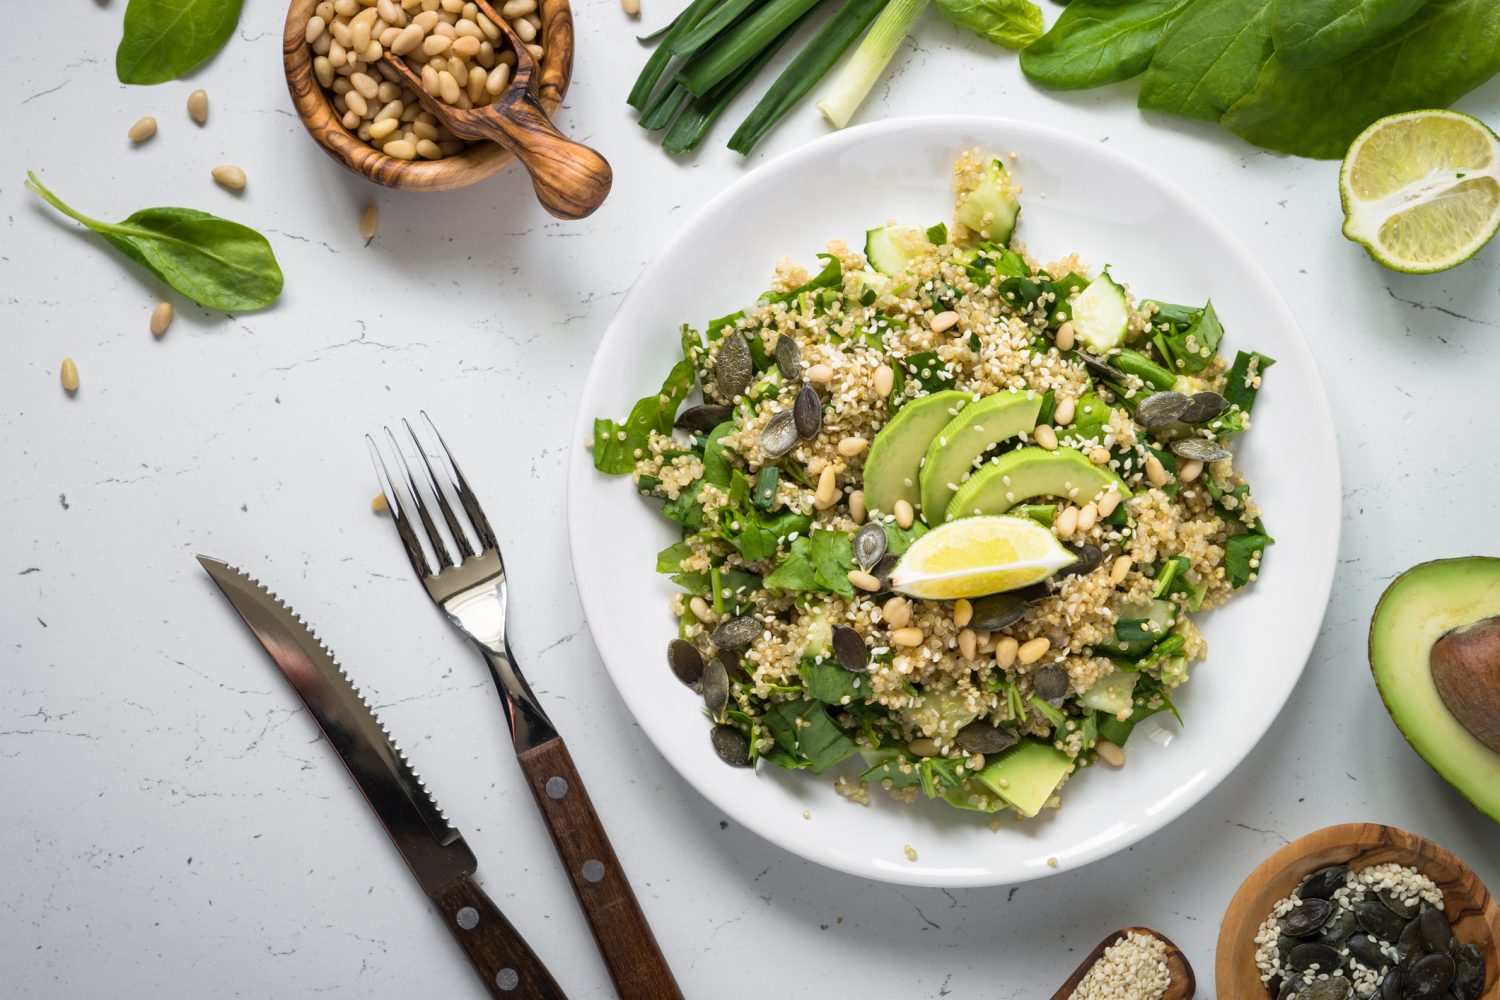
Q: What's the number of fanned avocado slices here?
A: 3